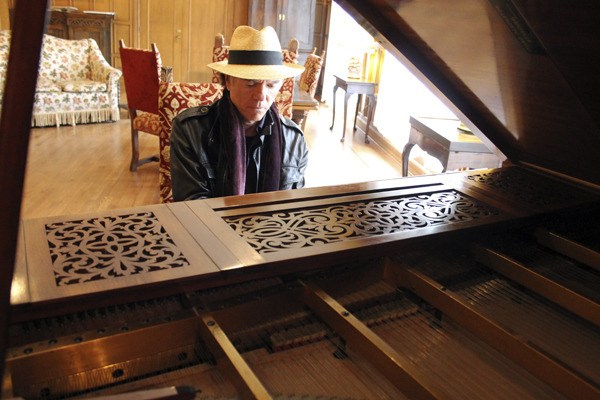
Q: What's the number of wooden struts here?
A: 5